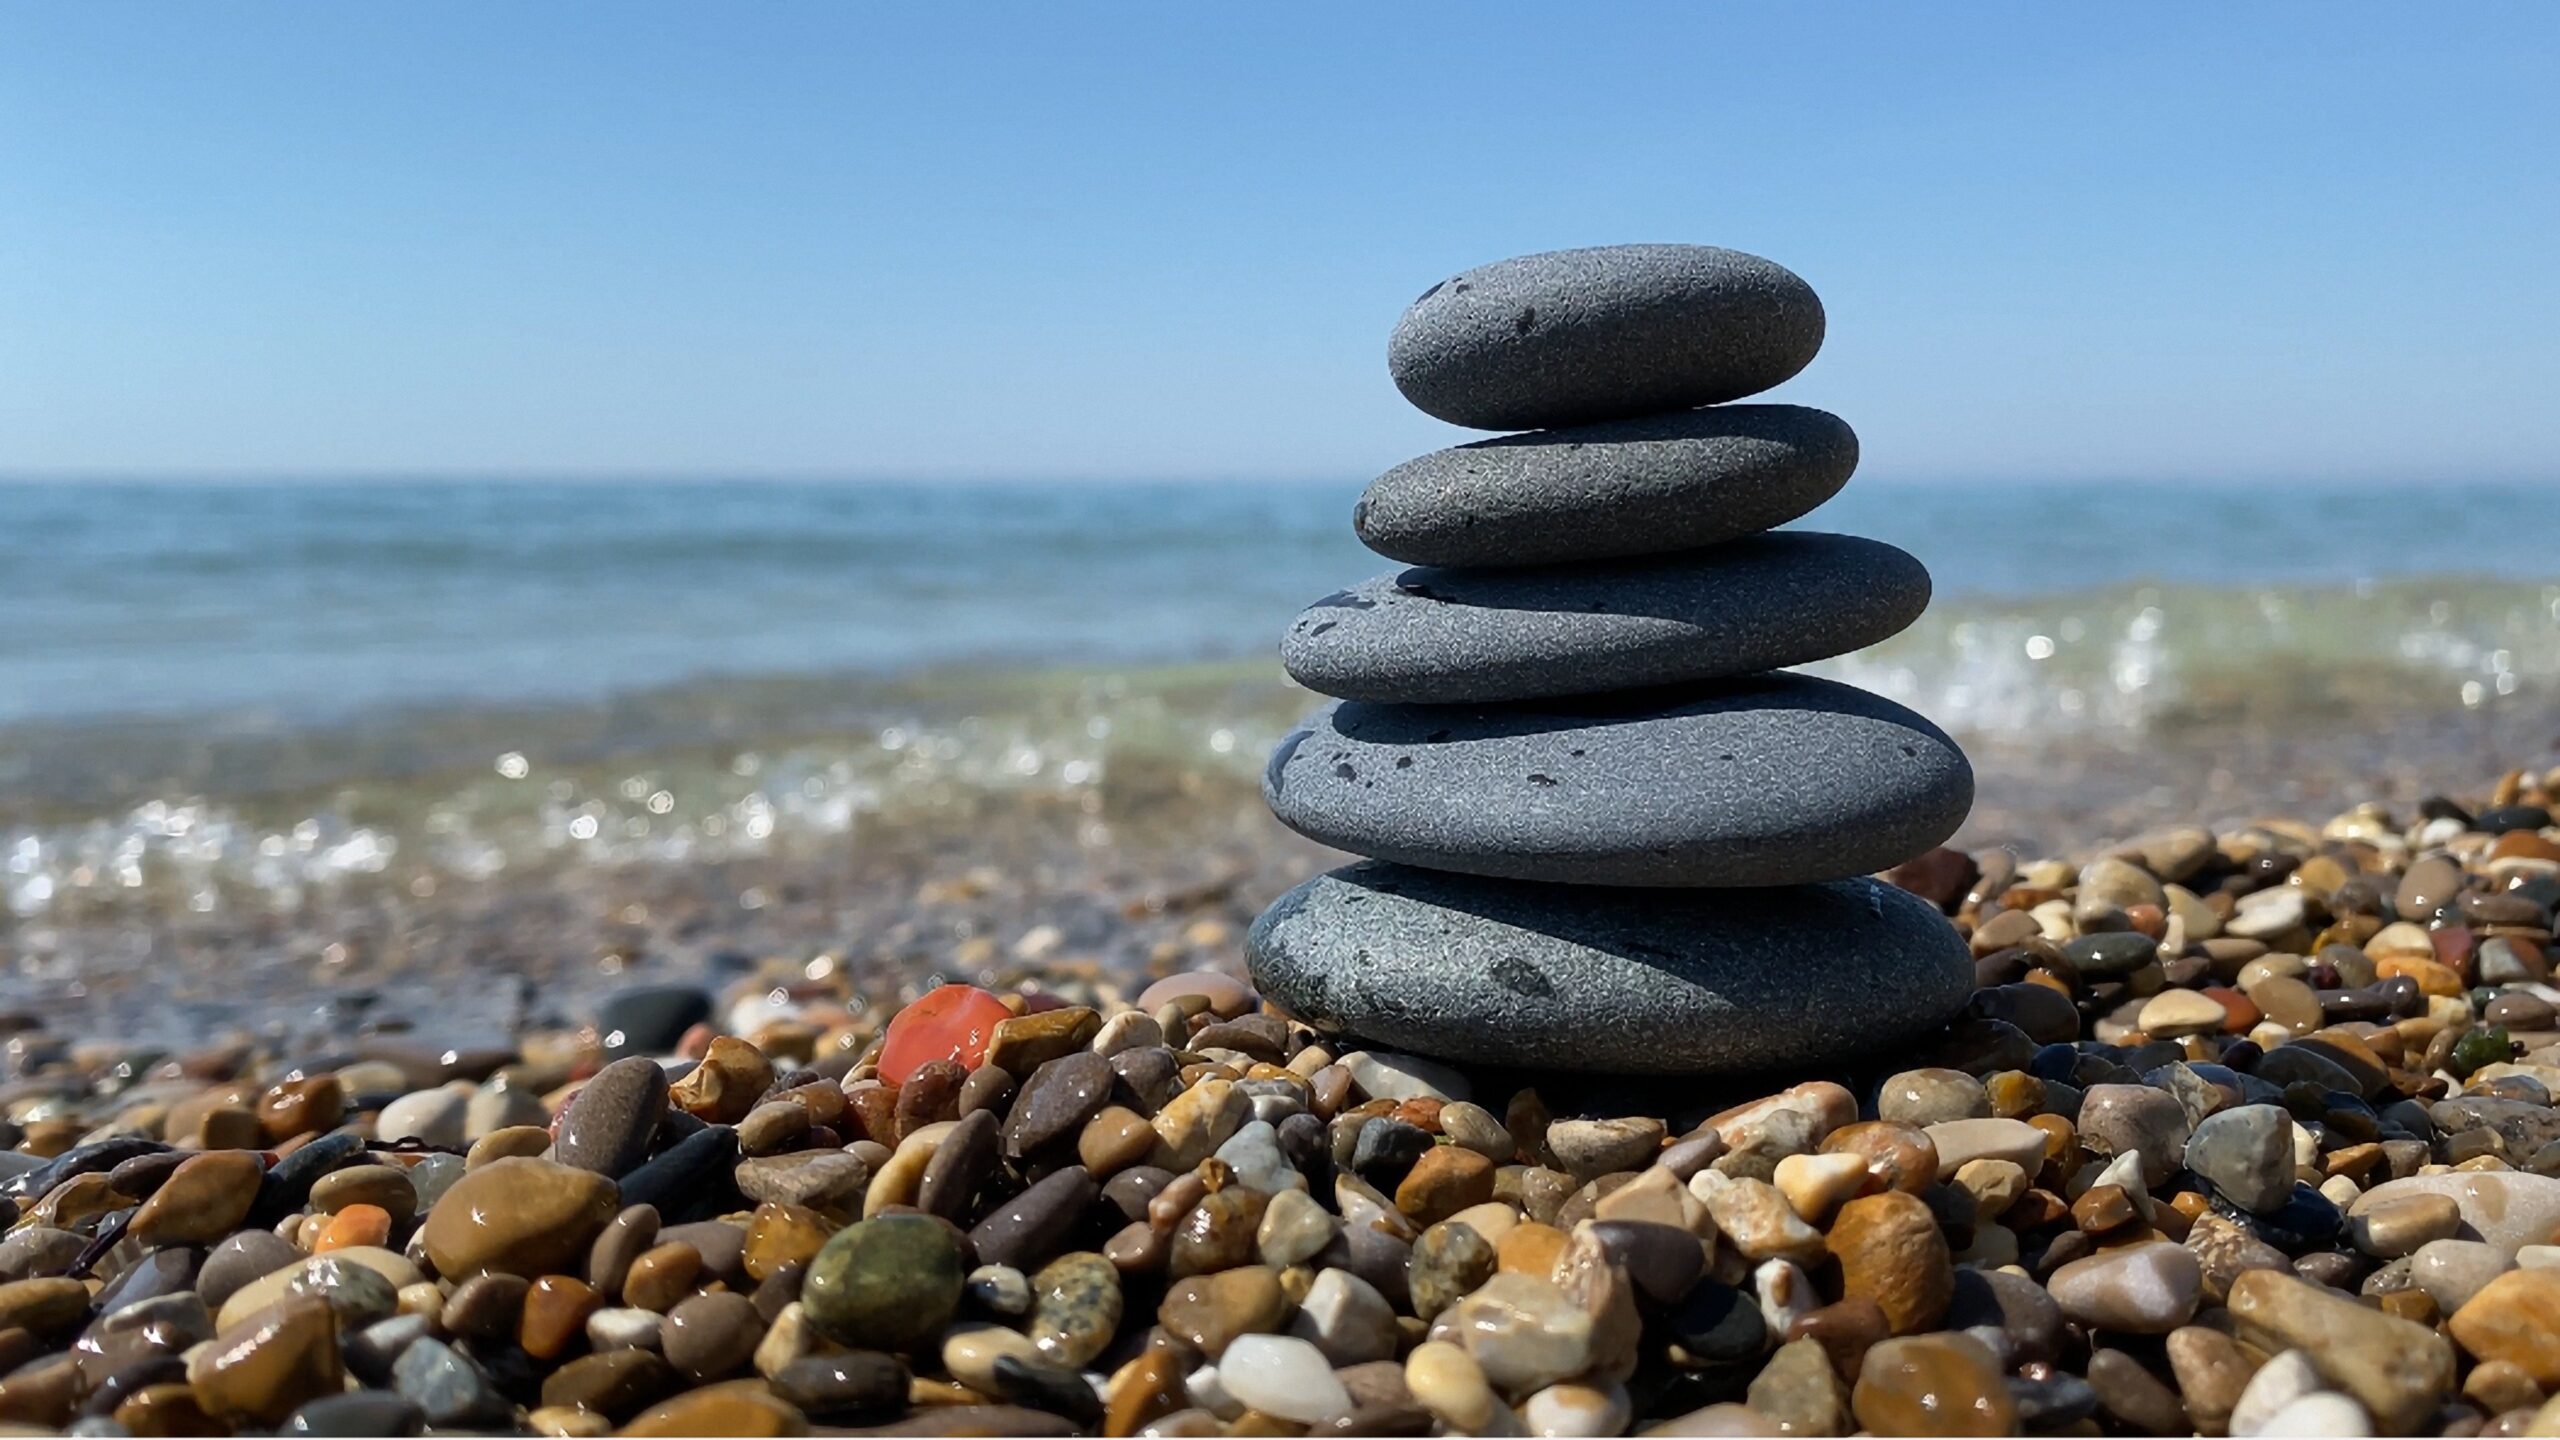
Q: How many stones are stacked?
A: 5